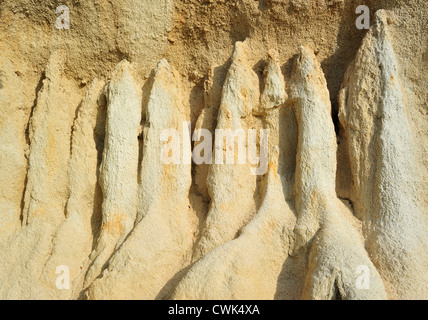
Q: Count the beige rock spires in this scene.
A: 8